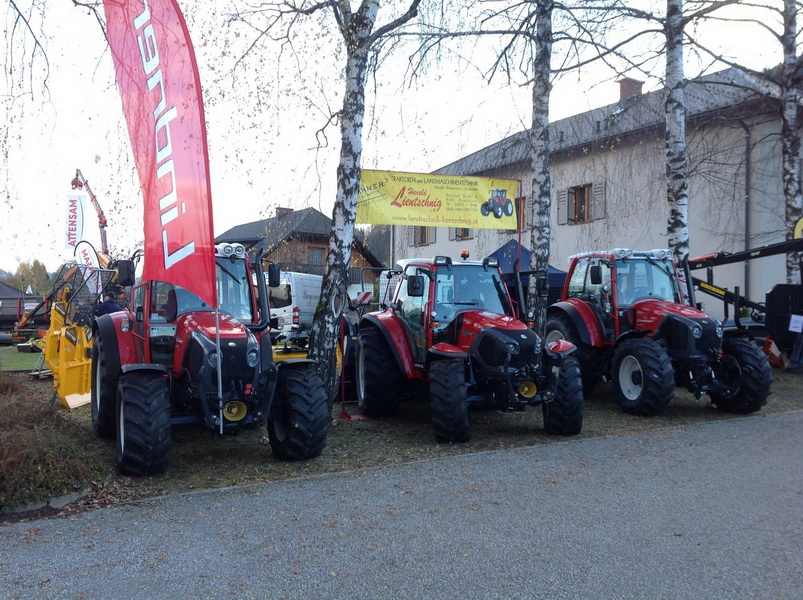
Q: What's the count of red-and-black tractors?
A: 3